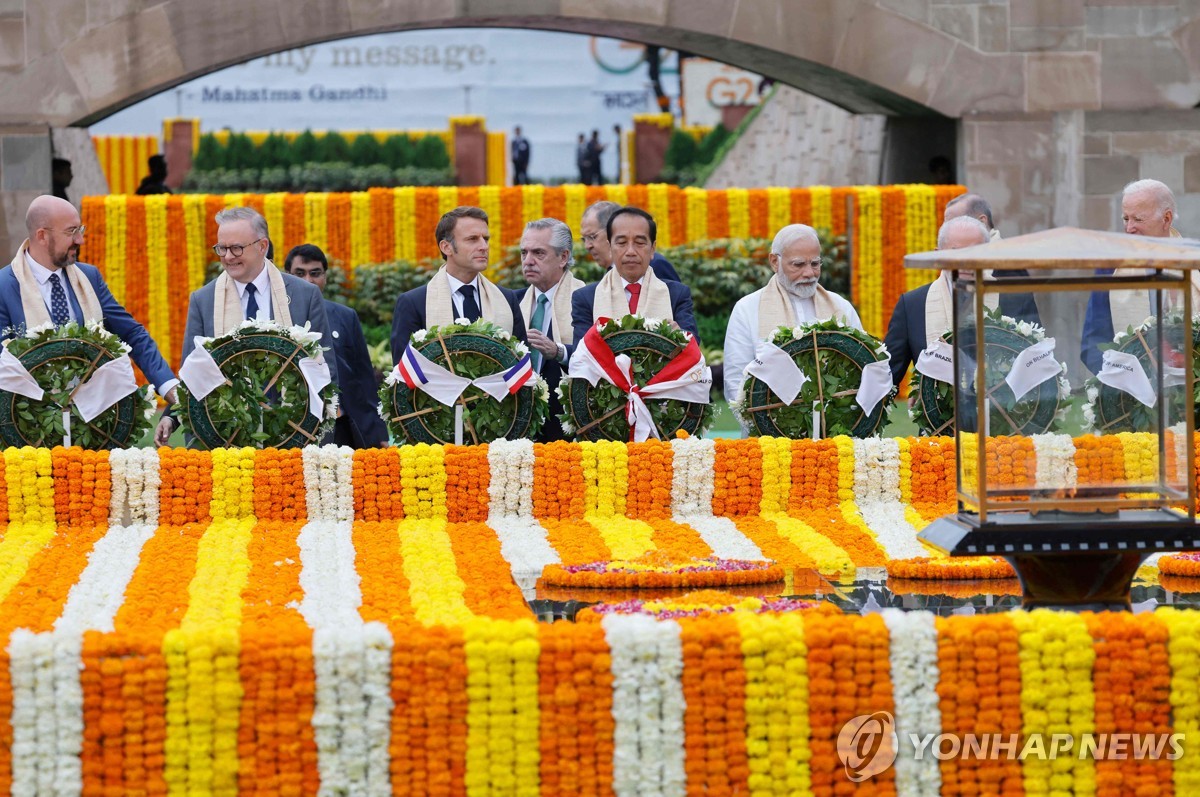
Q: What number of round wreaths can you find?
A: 7